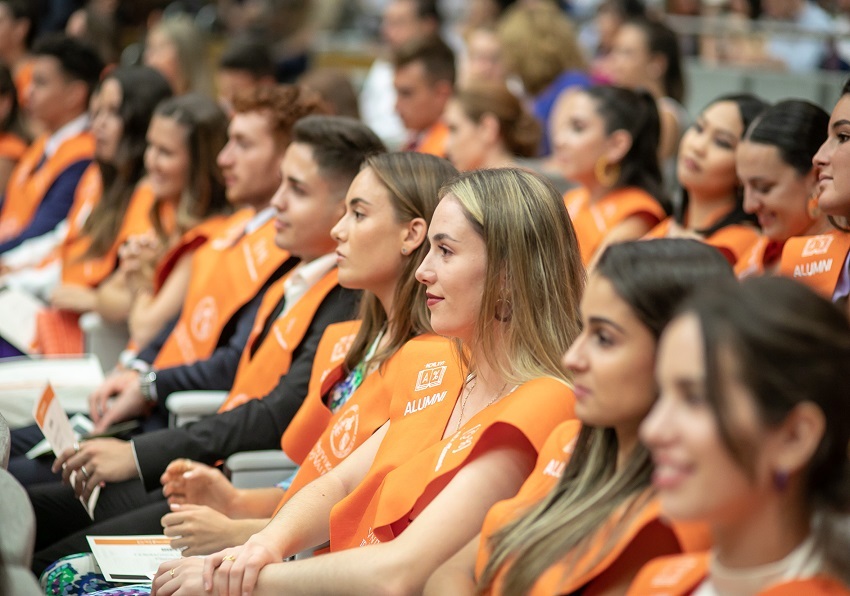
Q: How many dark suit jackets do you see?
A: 3